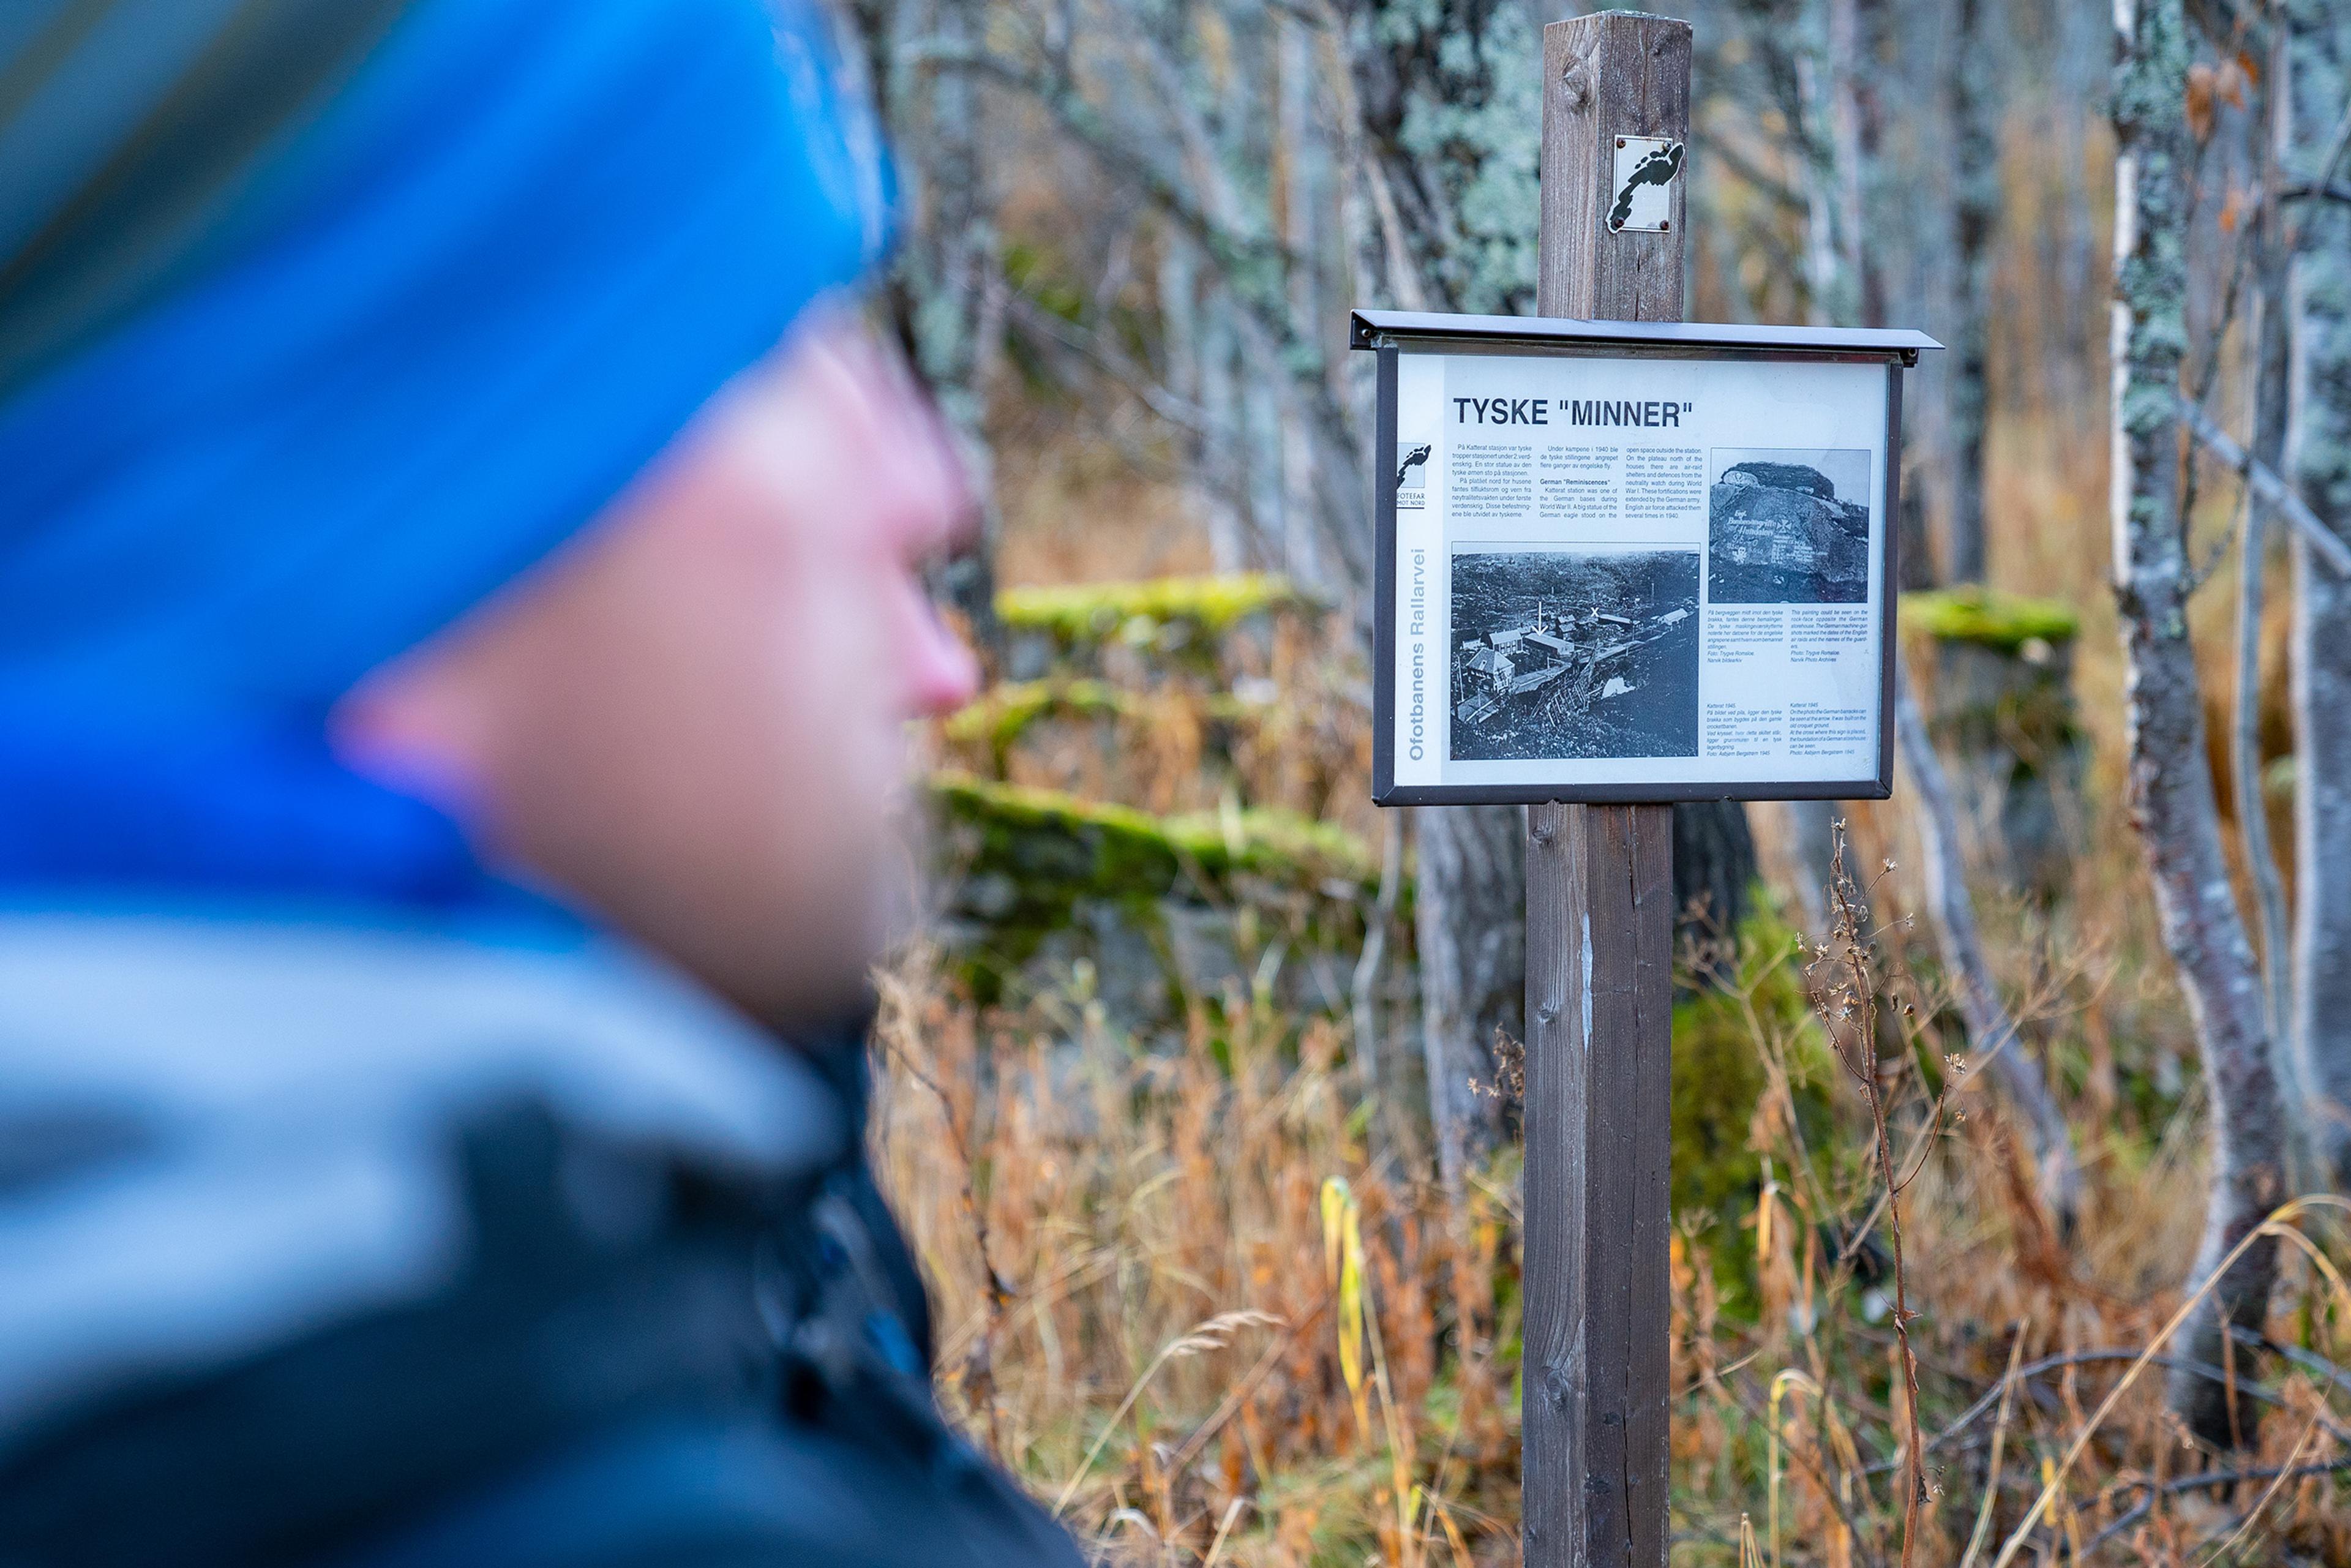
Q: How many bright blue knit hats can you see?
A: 1